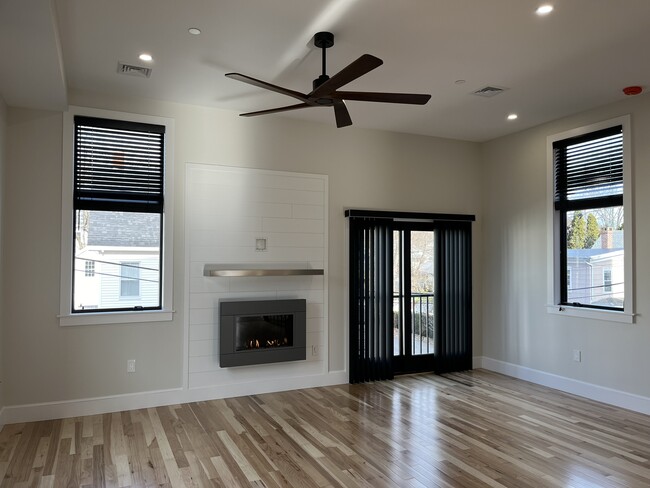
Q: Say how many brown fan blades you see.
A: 5